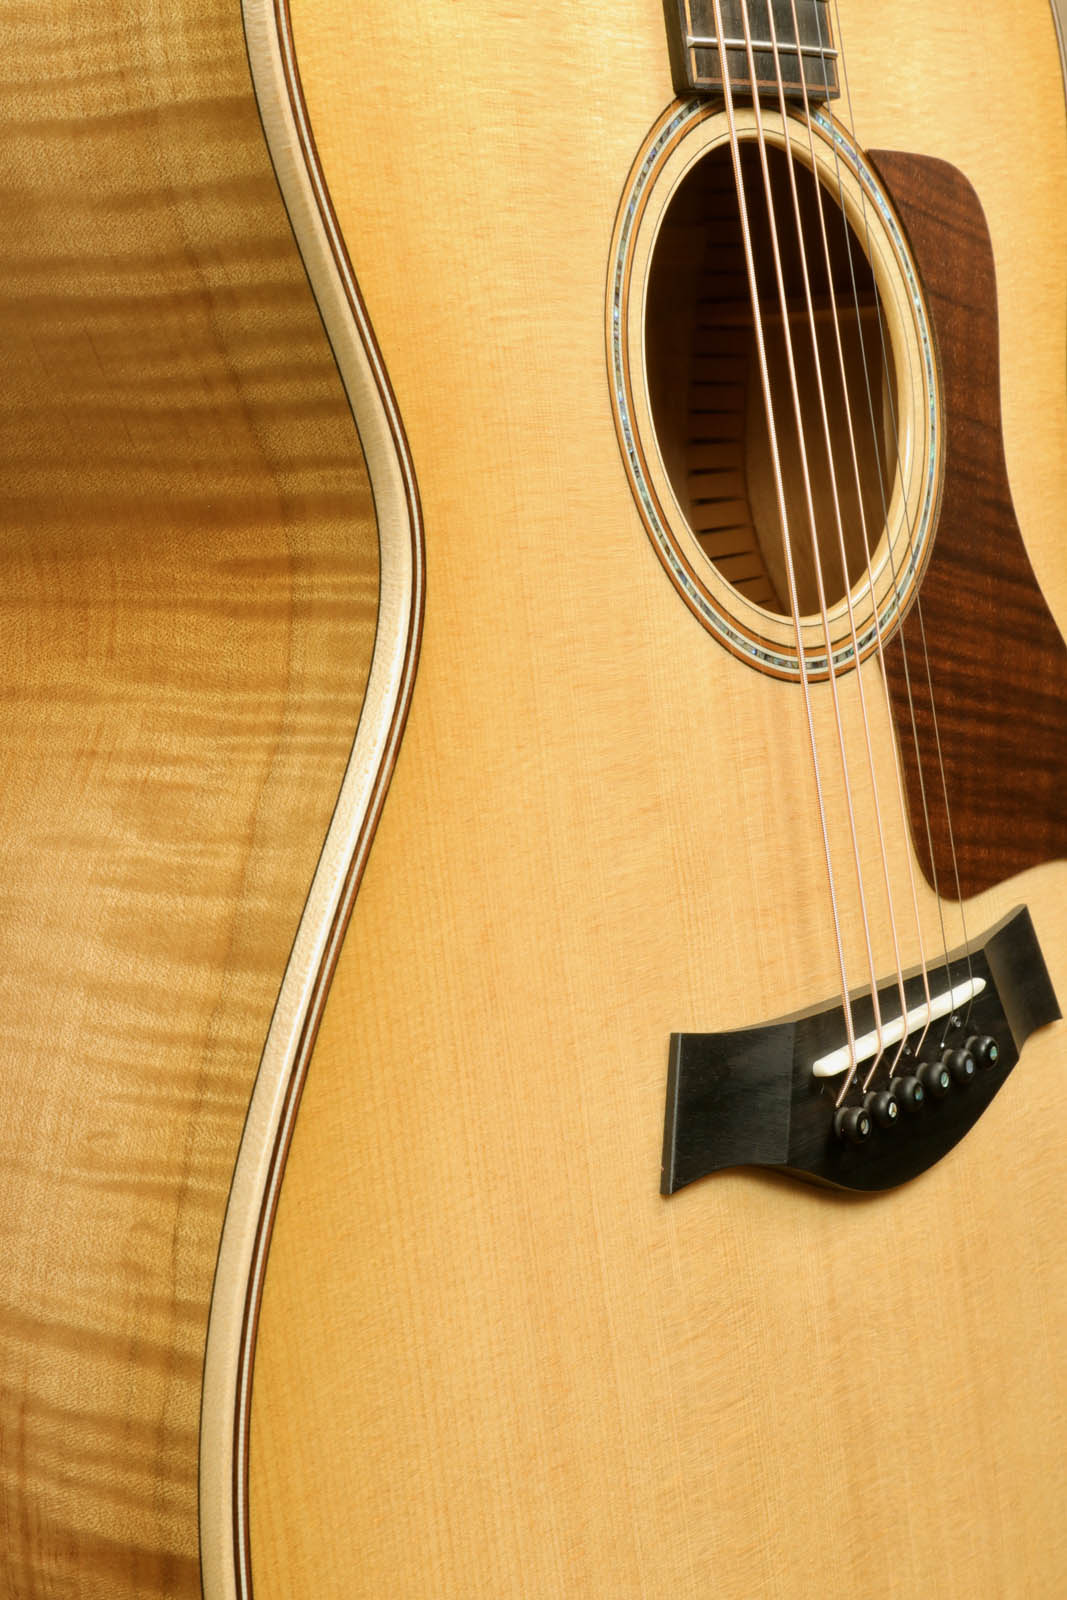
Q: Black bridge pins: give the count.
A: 6